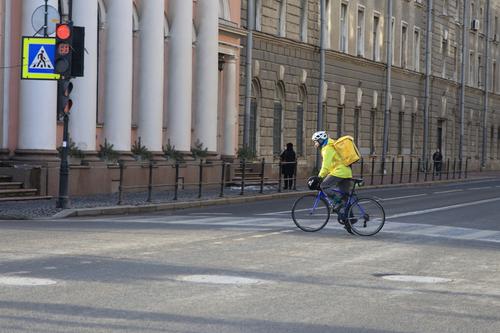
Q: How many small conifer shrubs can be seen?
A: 6